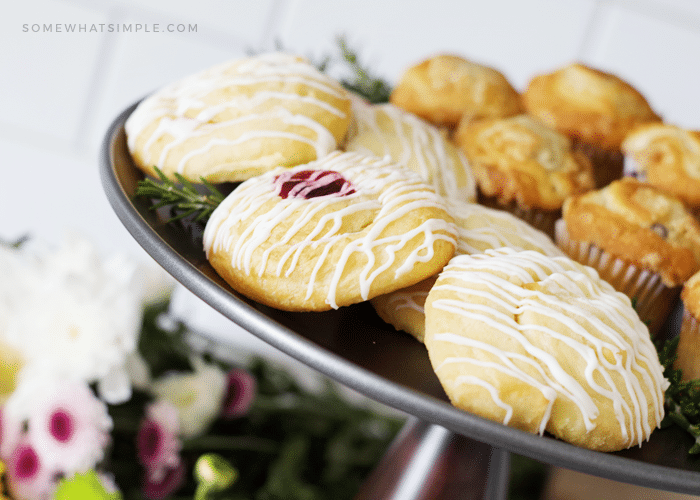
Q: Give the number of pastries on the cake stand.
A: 11